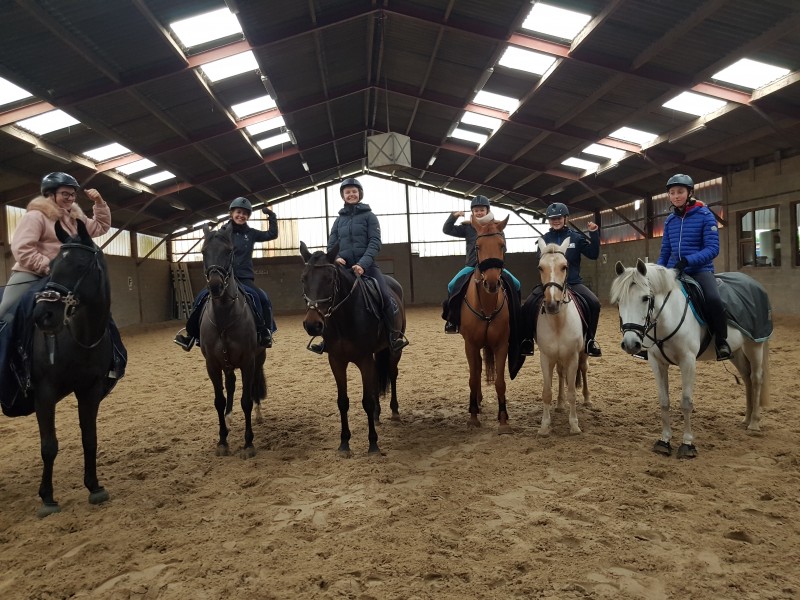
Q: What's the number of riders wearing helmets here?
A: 6